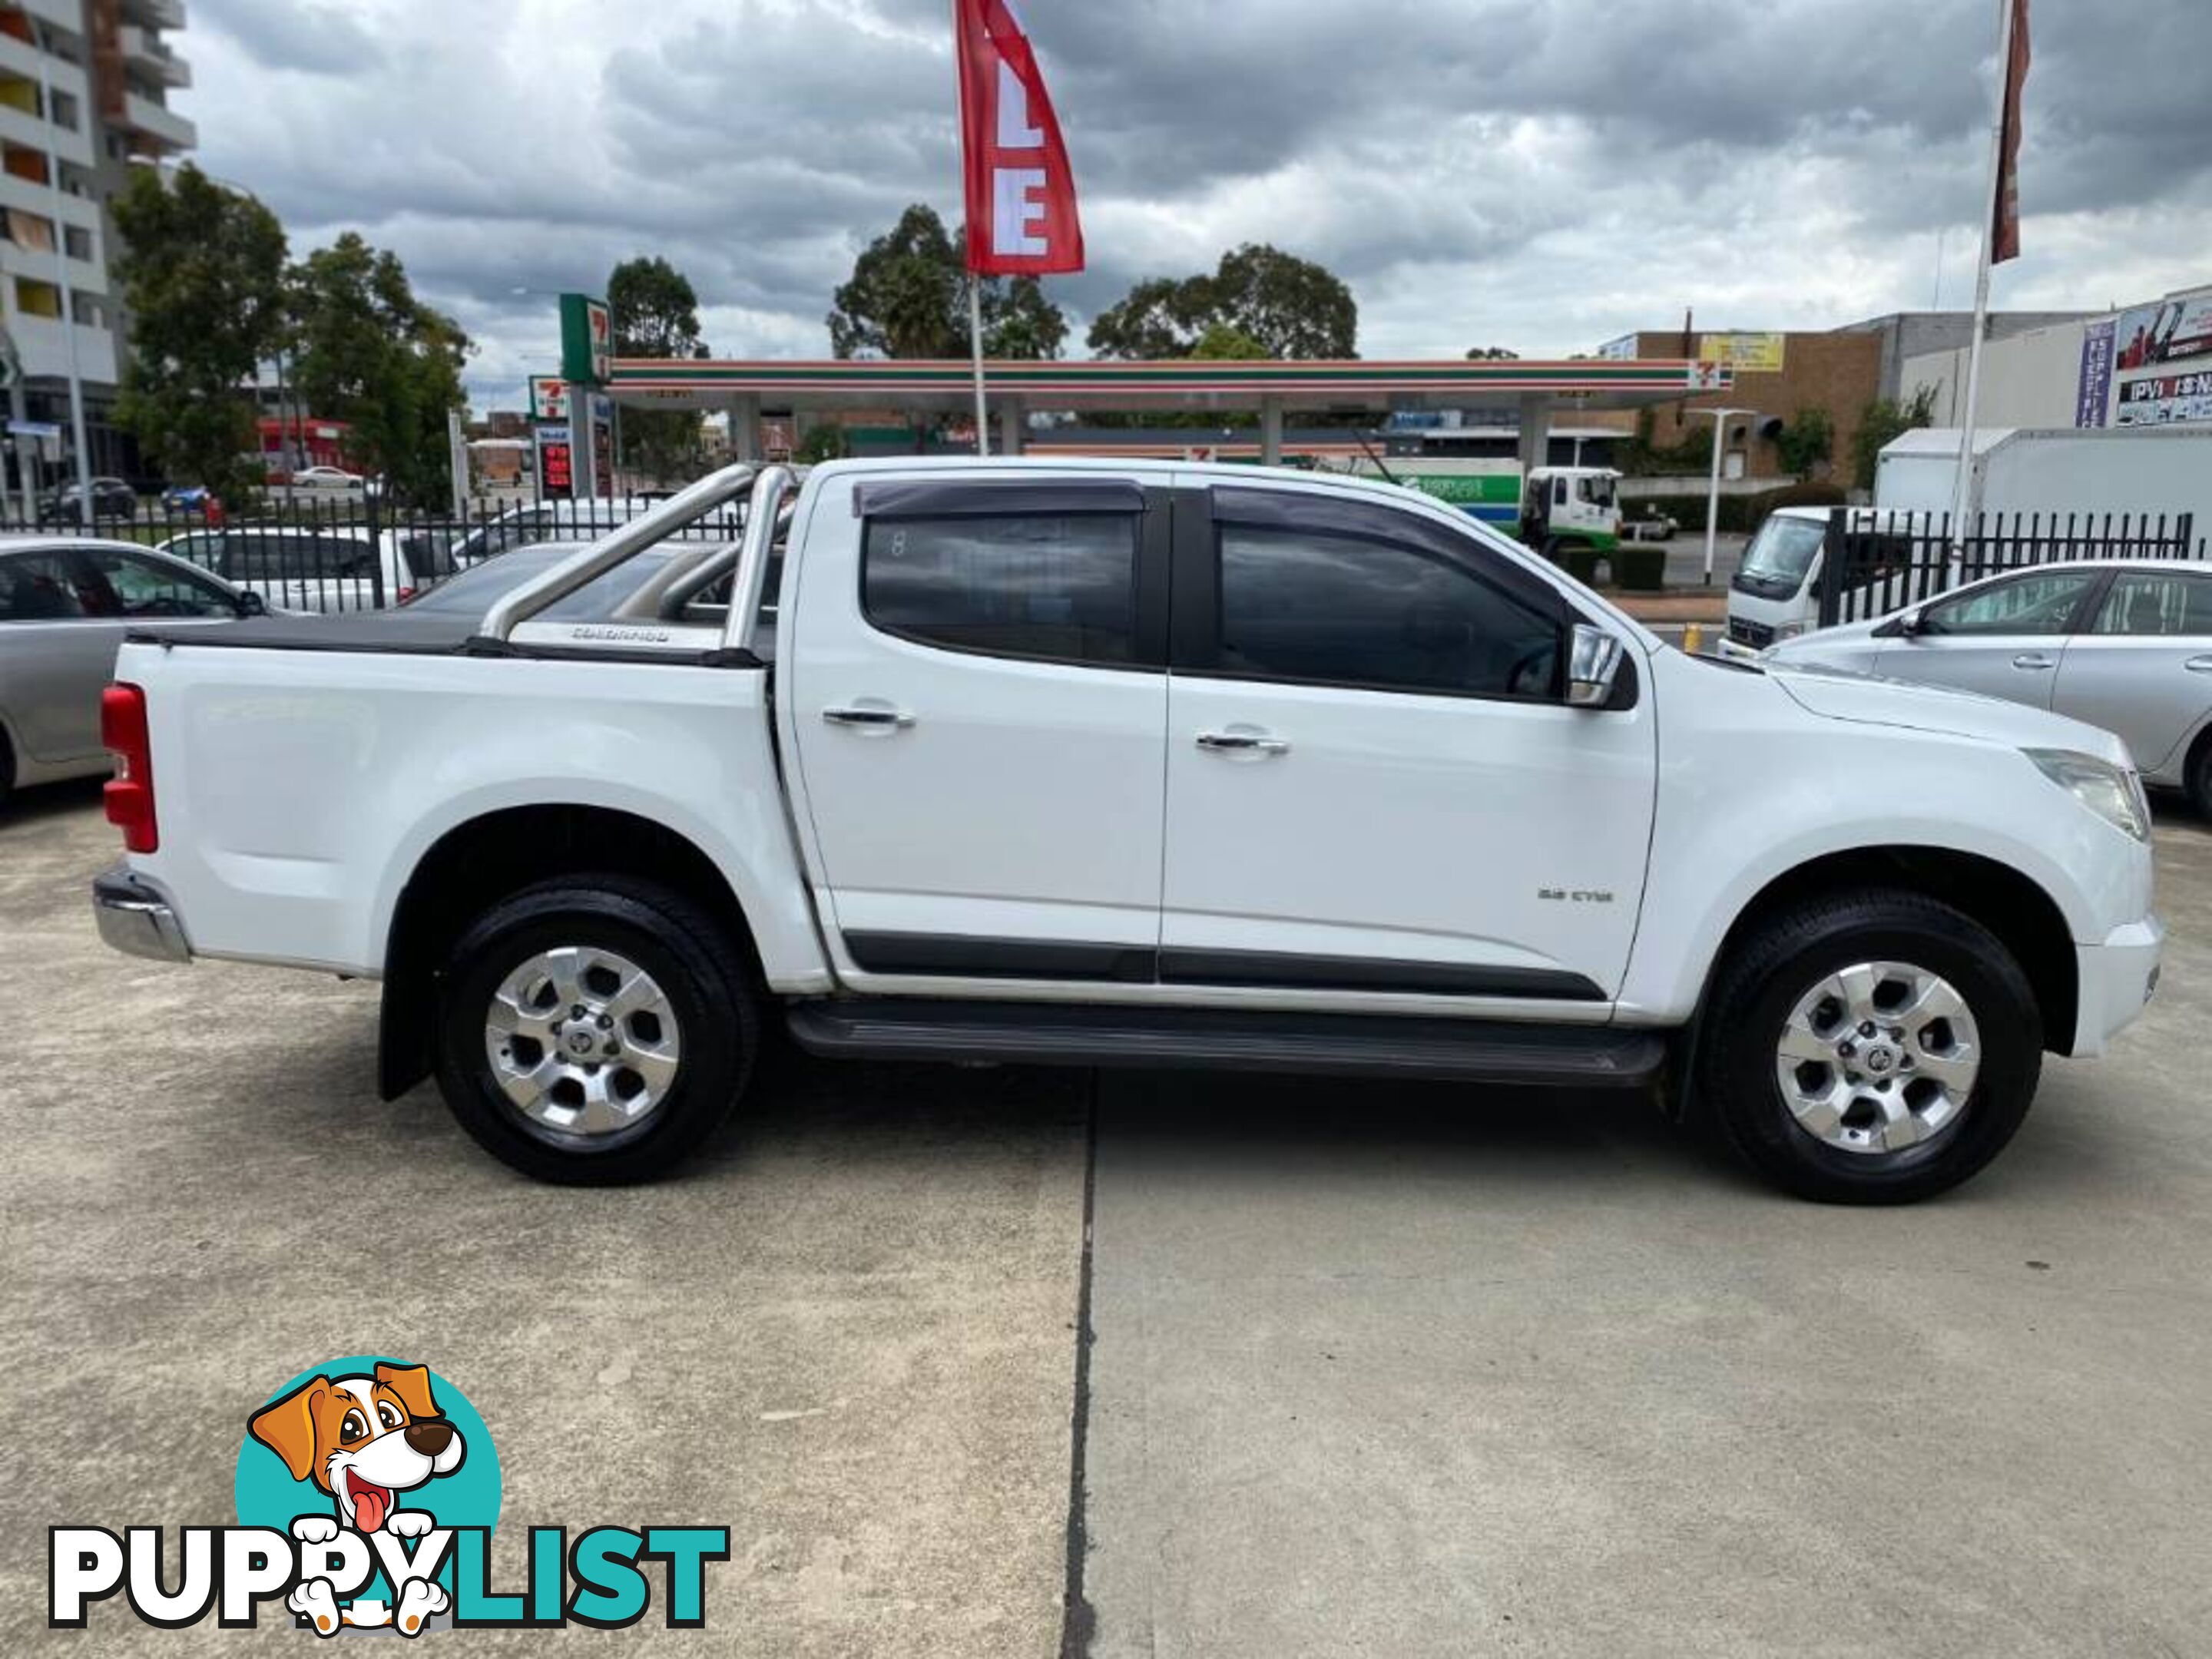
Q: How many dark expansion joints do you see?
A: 1